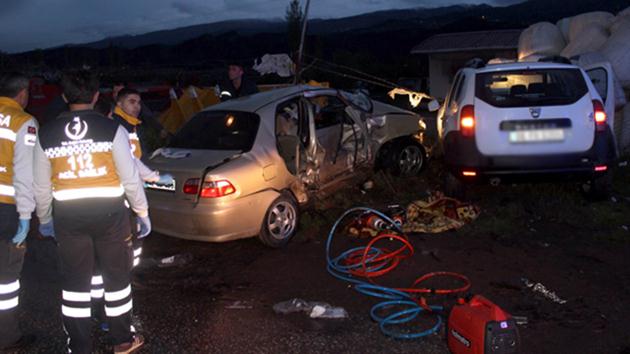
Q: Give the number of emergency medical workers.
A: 3